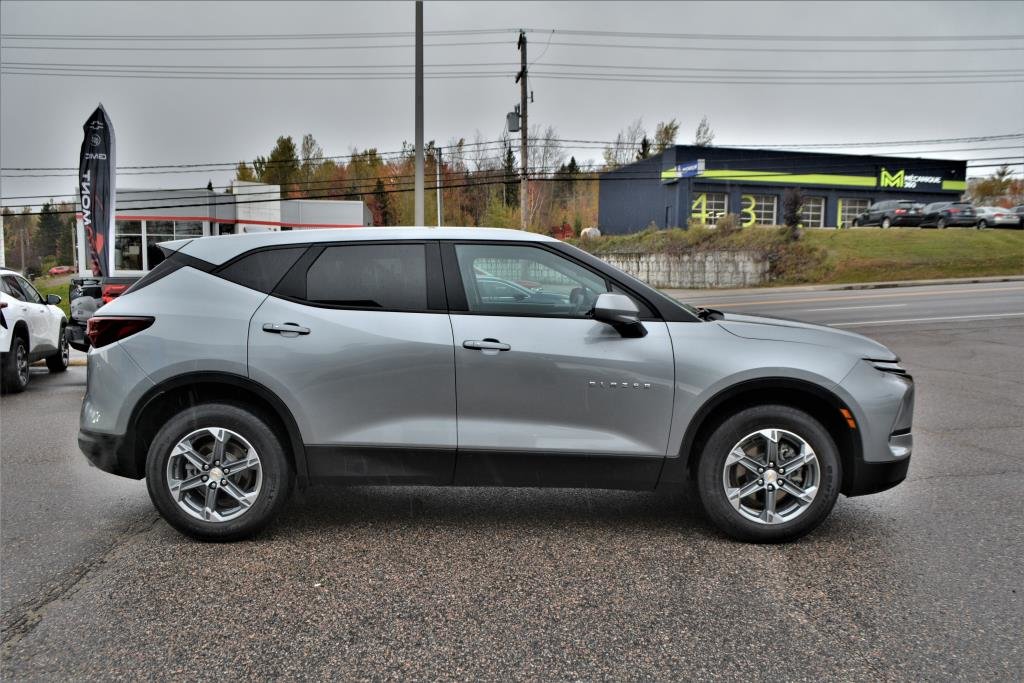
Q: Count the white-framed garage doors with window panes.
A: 4